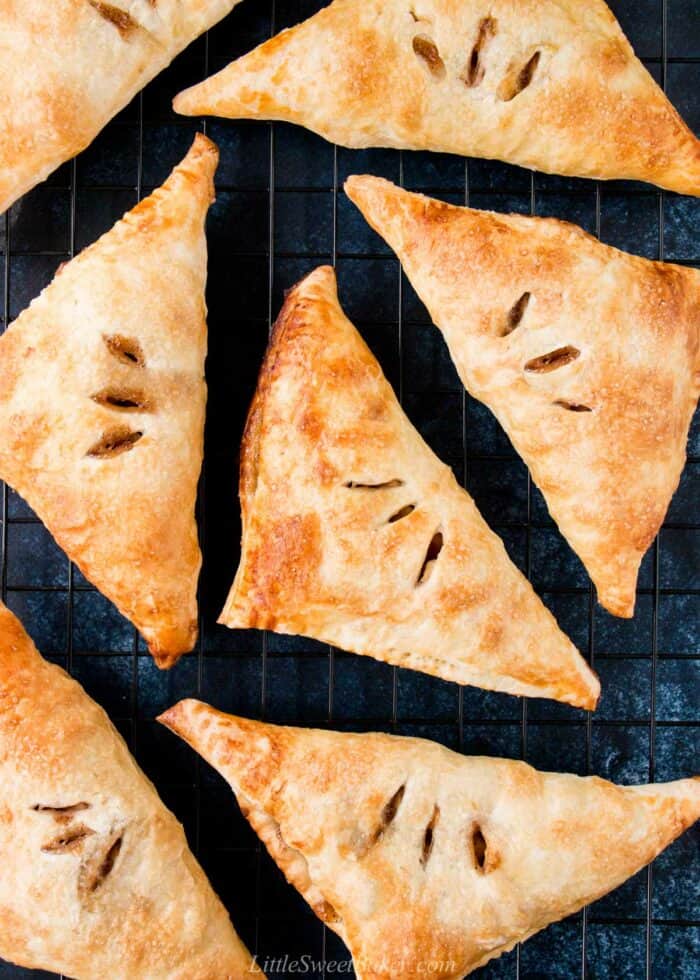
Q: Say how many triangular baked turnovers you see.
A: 7